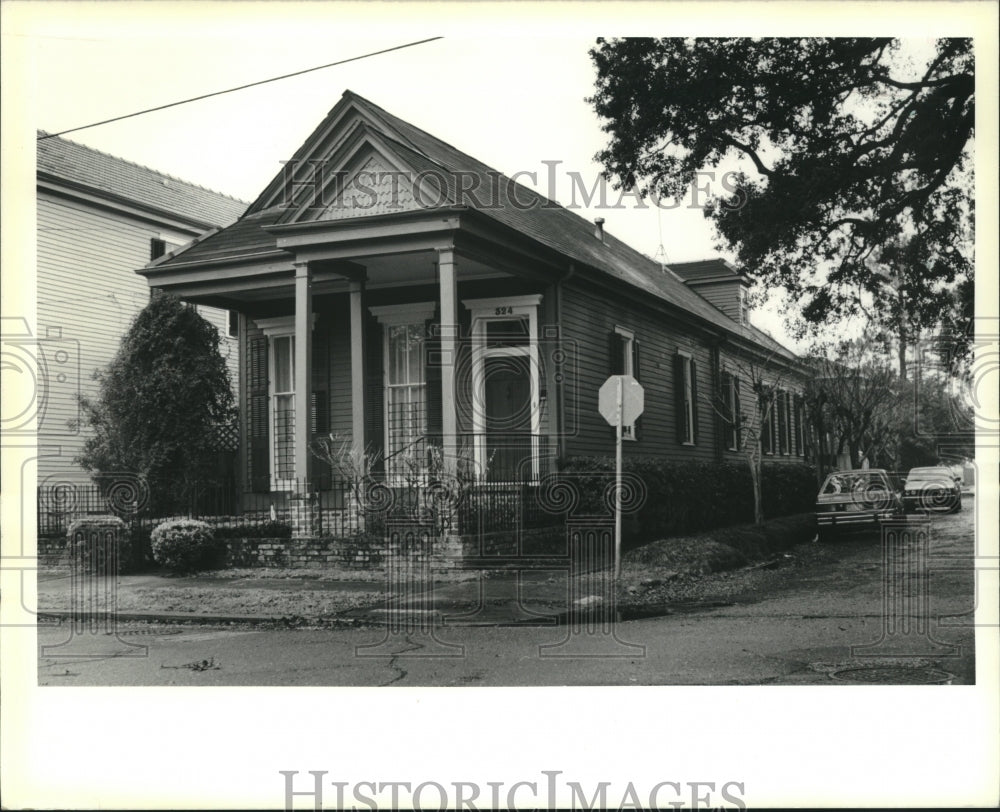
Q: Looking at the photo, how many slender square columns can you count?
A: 3